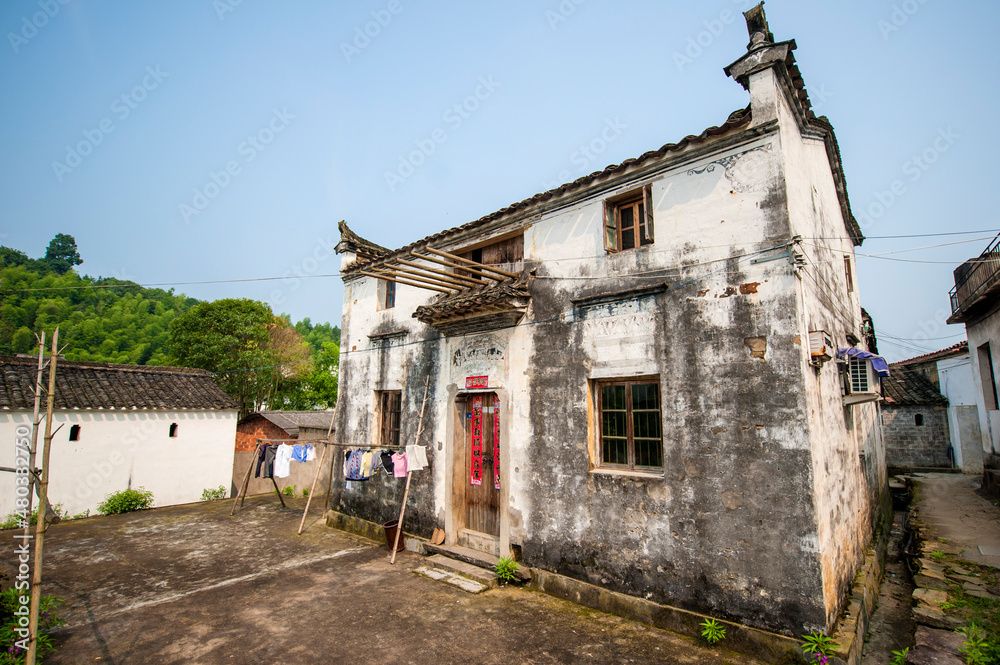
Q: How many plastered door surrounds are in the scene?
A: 1